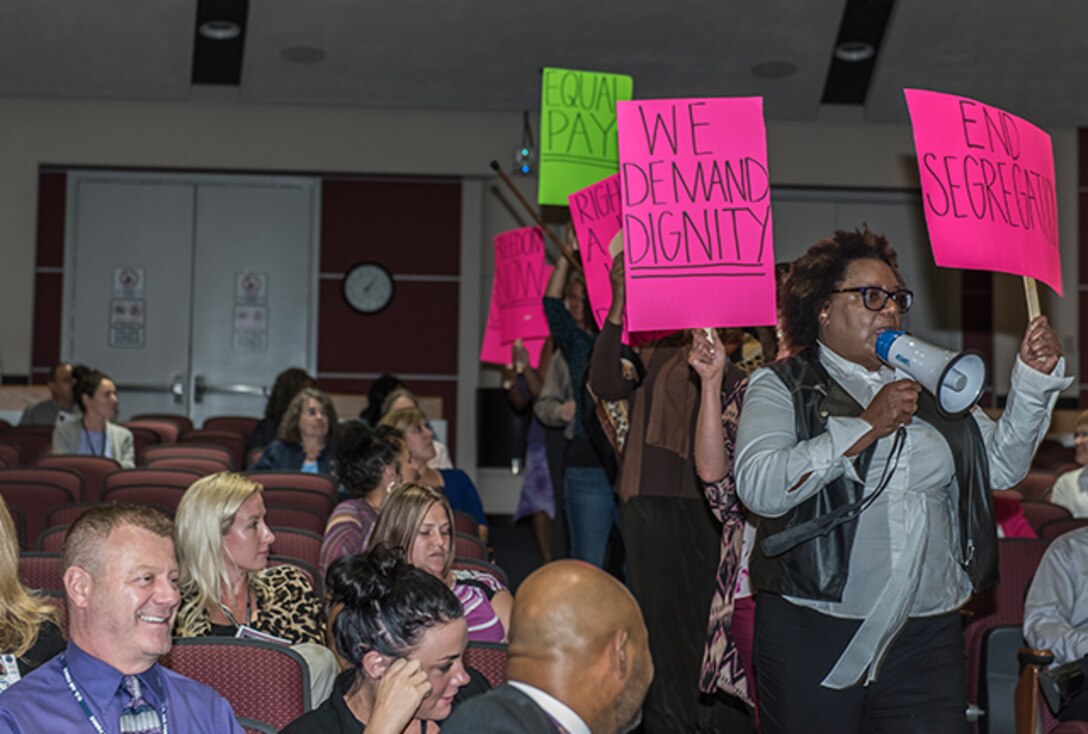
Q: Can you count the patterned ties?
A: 1